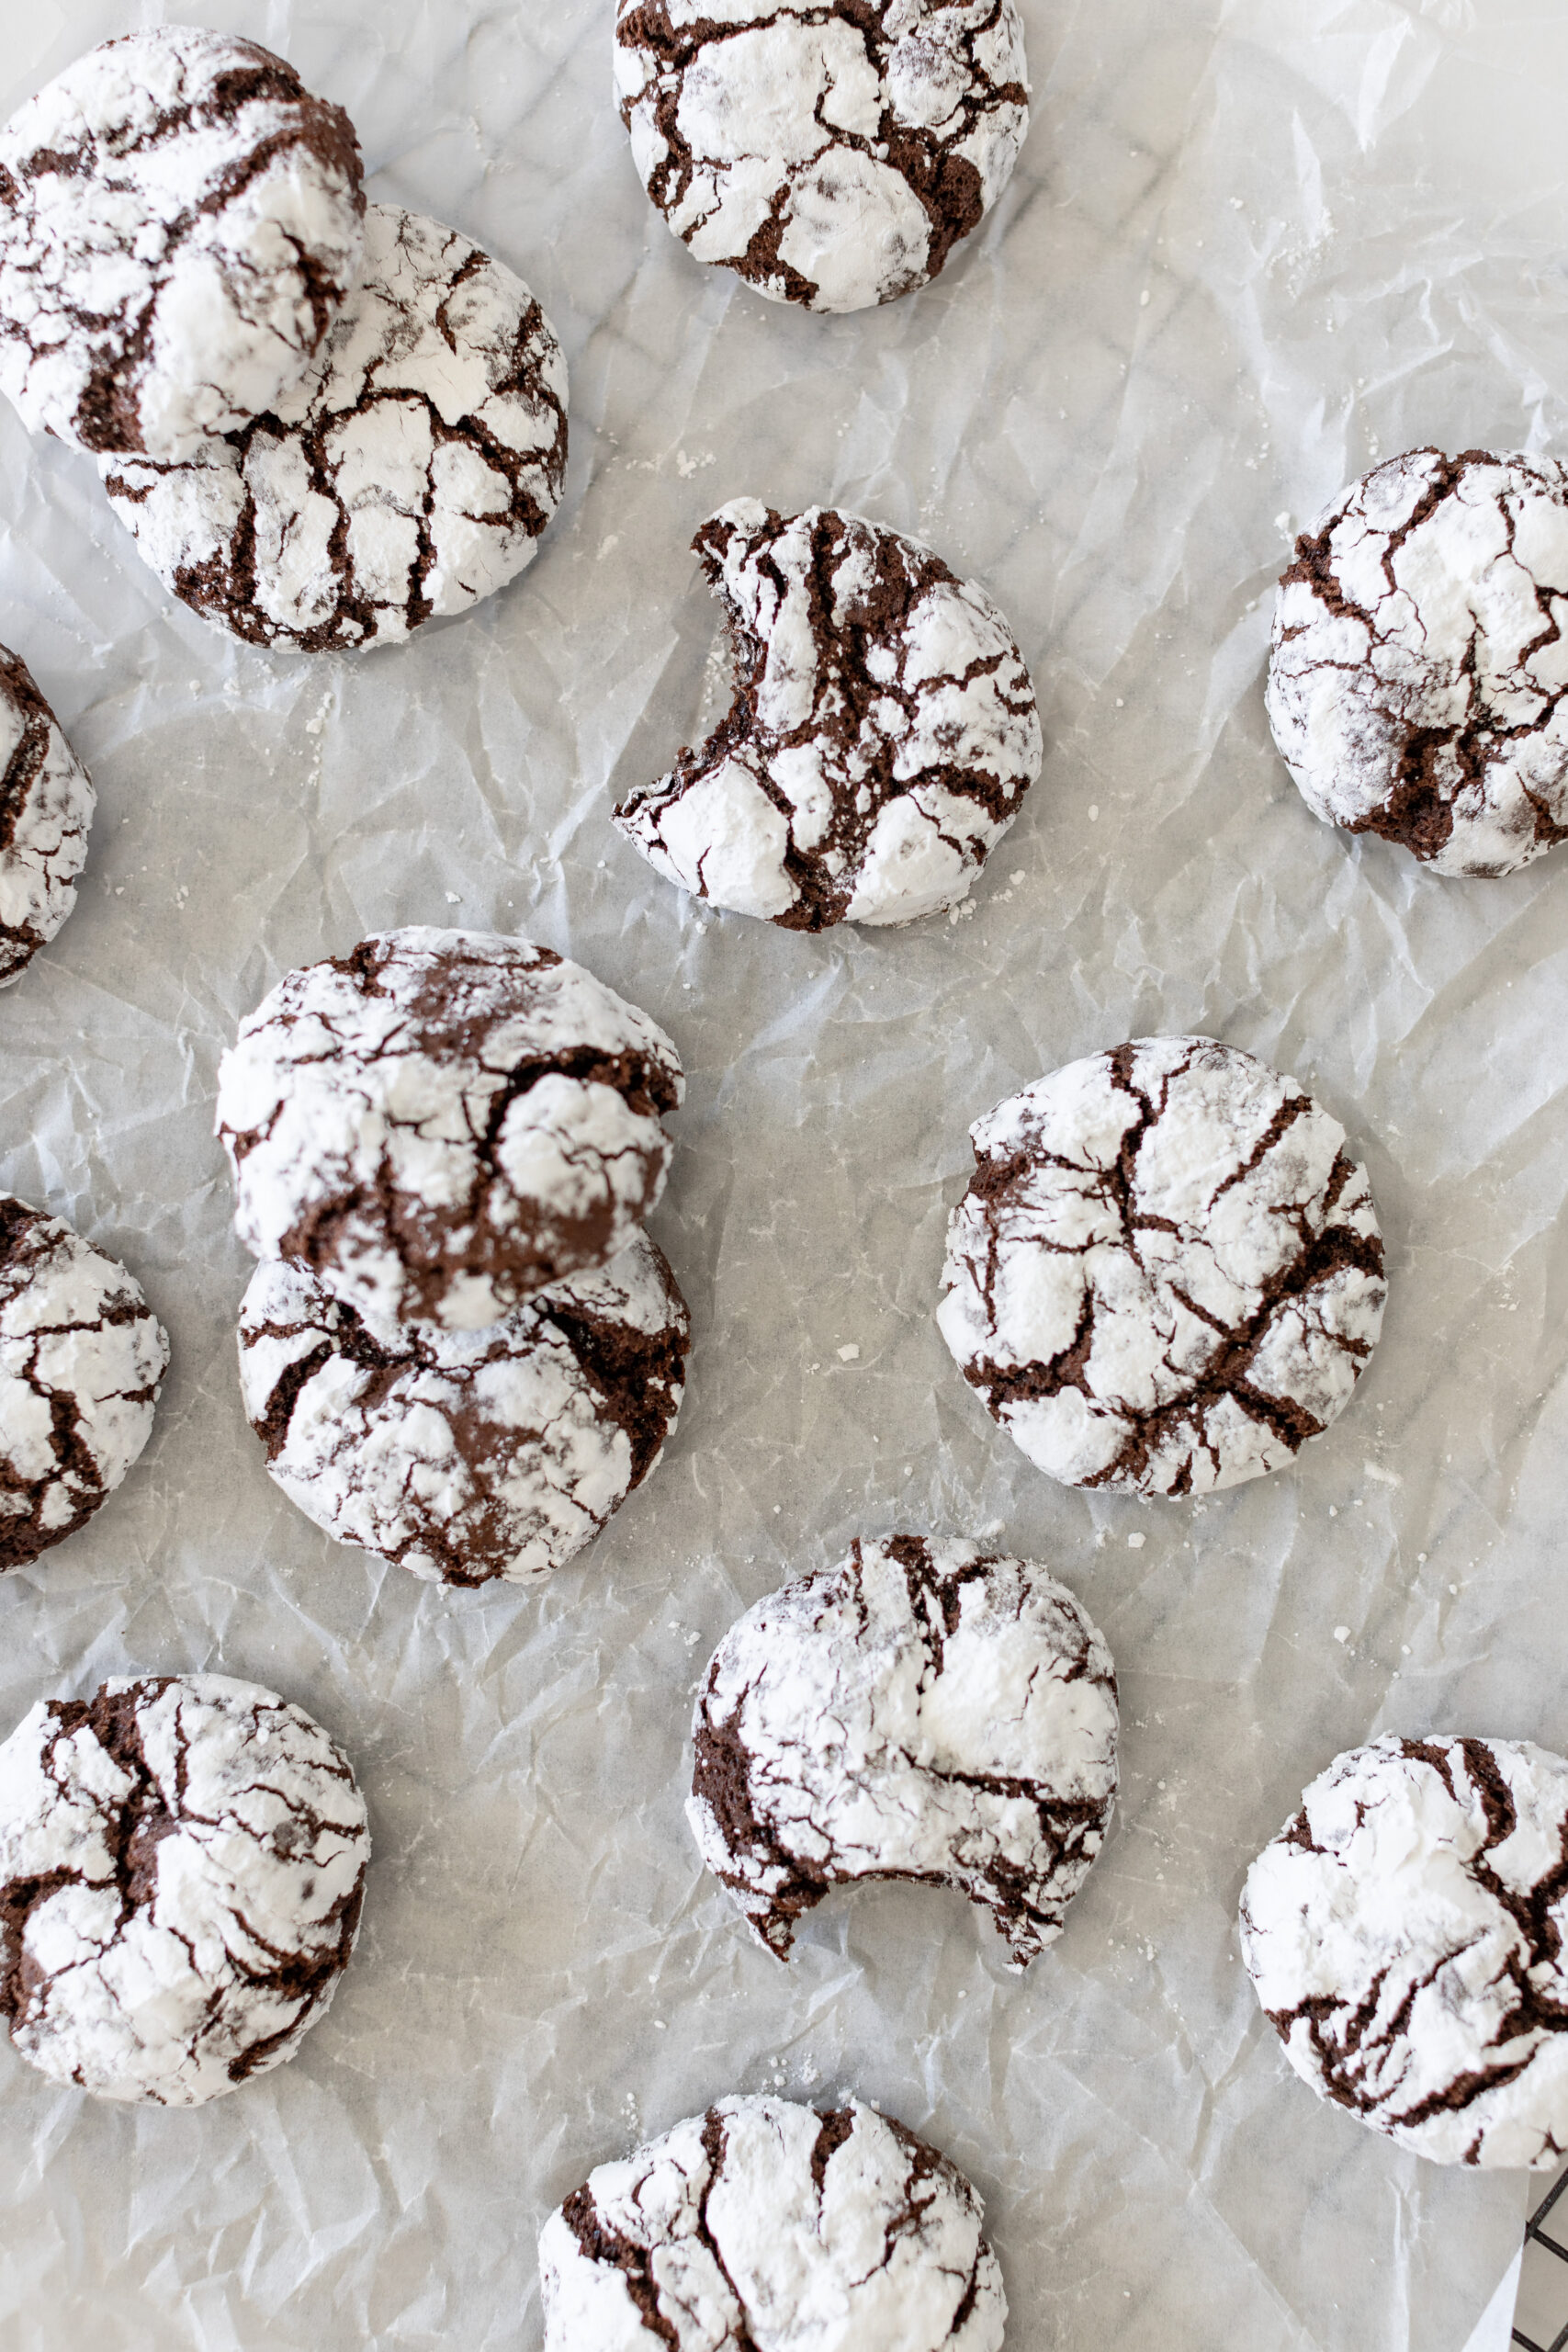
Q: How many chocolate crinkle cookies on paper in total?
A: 14